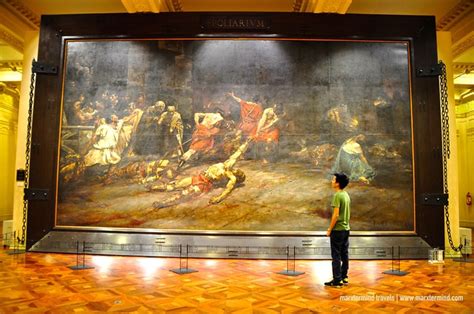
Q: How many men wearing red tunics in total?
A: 3